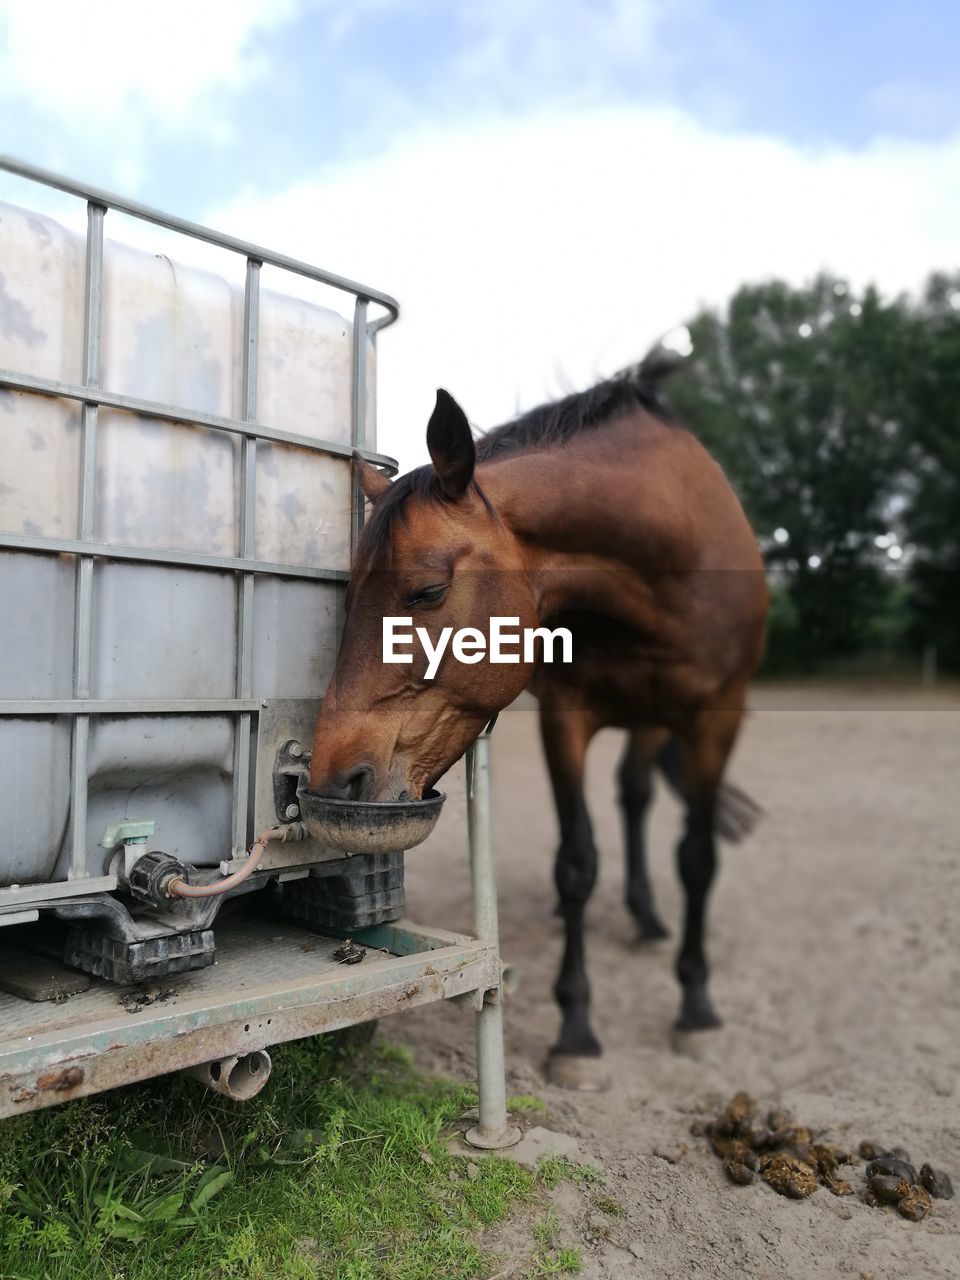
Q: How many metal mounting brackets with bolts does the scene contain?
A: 1